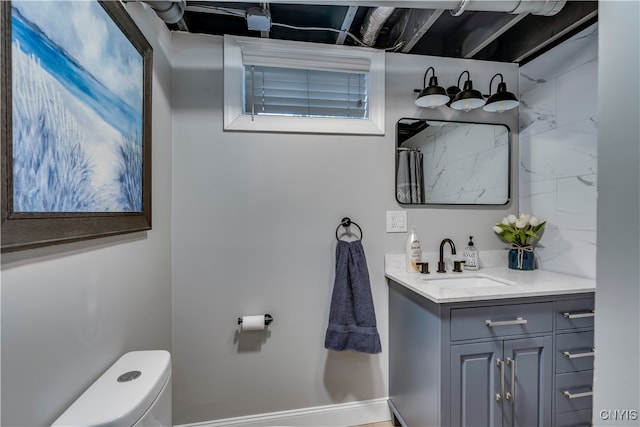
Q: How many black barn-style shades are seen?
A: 3